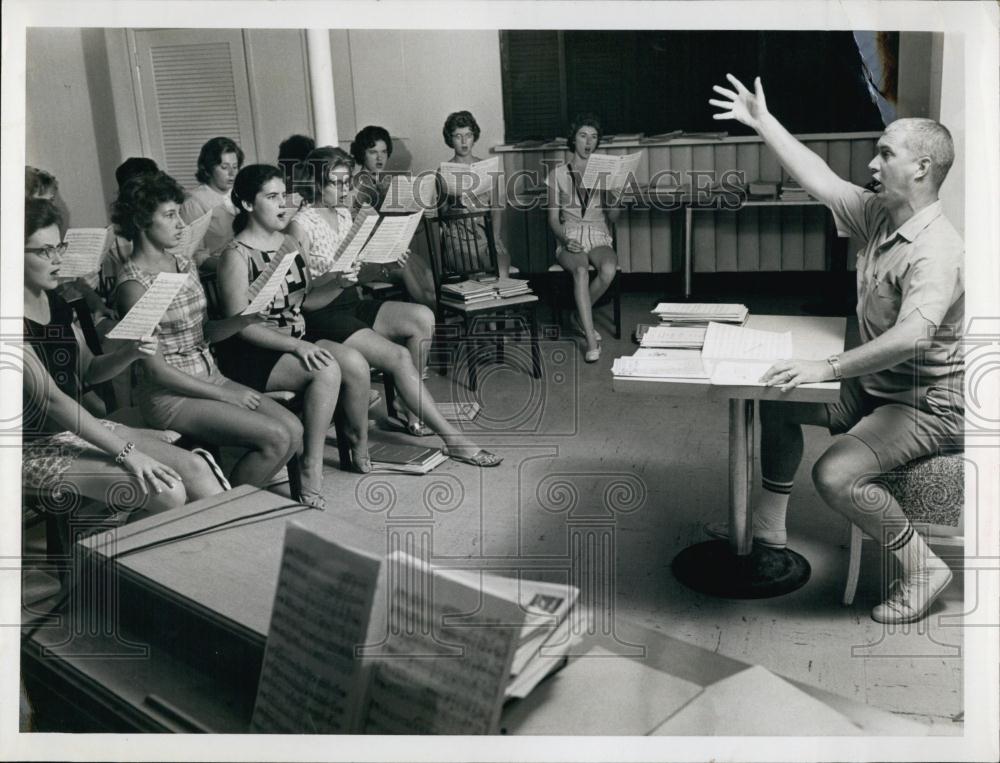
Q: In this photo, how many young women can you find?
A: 11